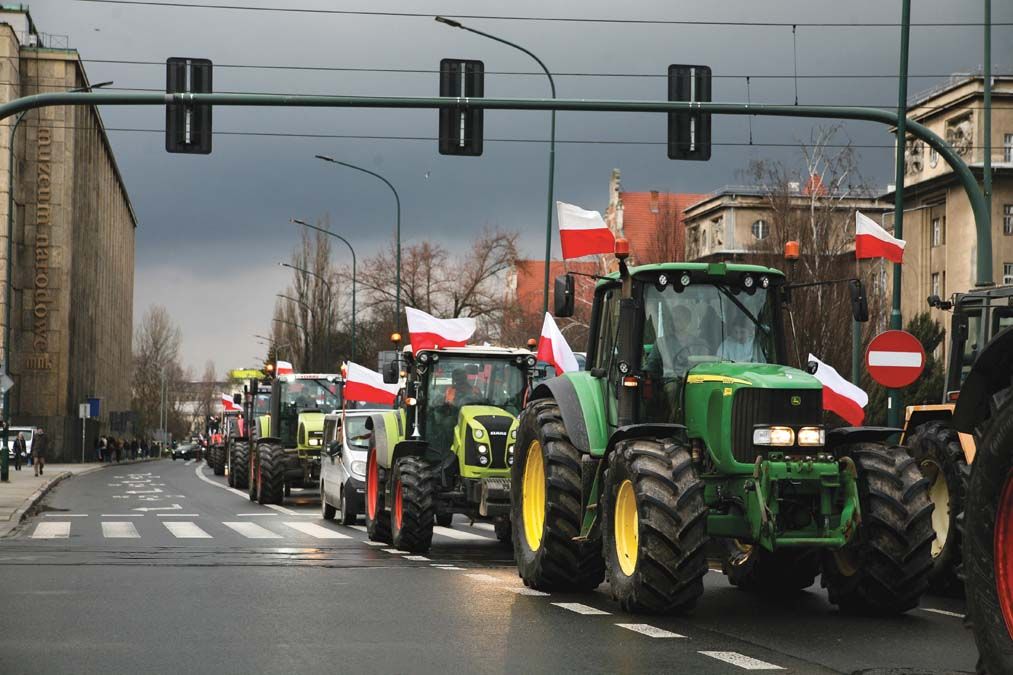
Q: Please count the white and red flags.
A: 8